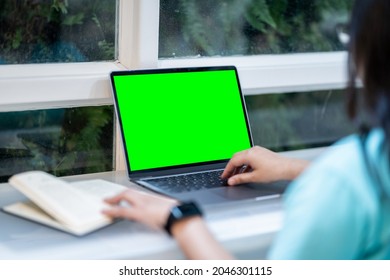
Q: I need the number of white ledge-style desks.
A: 1